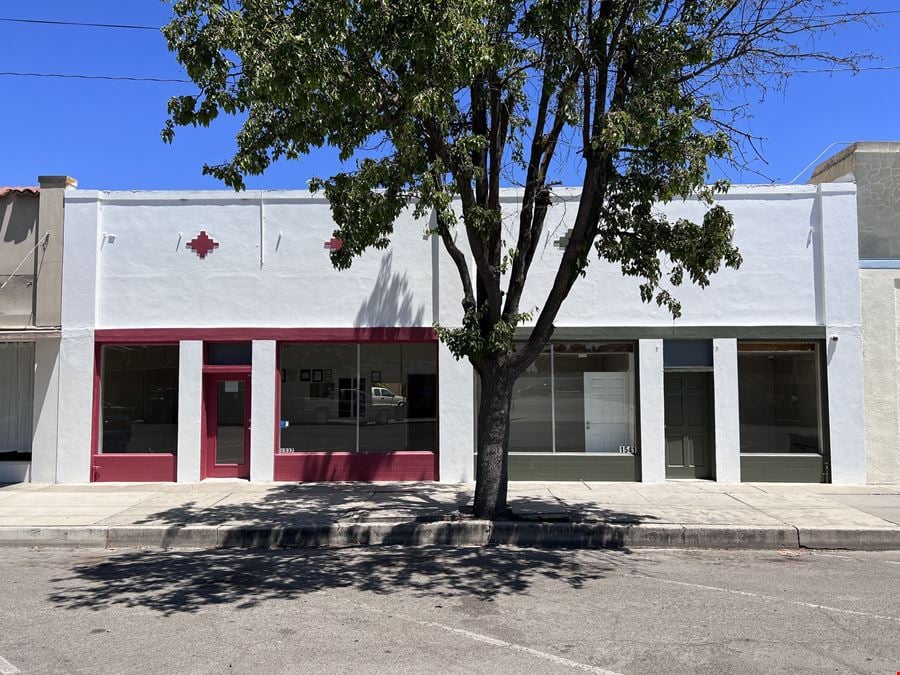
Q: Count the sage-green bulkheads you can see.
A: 2